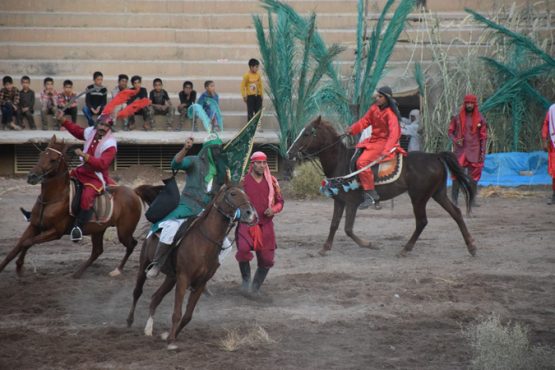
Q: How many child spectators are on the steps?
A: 11